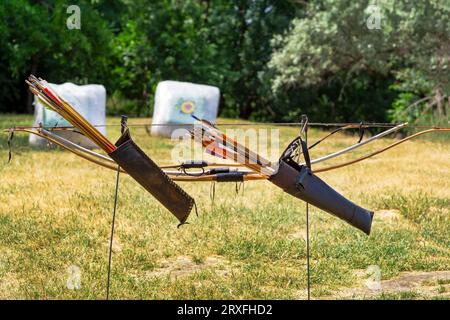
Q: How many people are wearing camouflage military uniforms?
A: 0